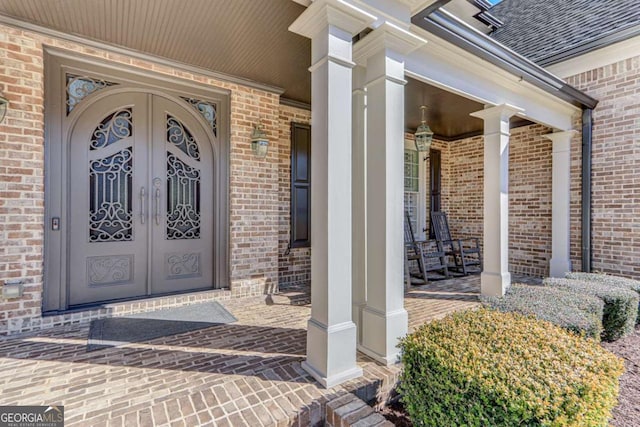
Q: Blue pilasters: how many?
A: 0